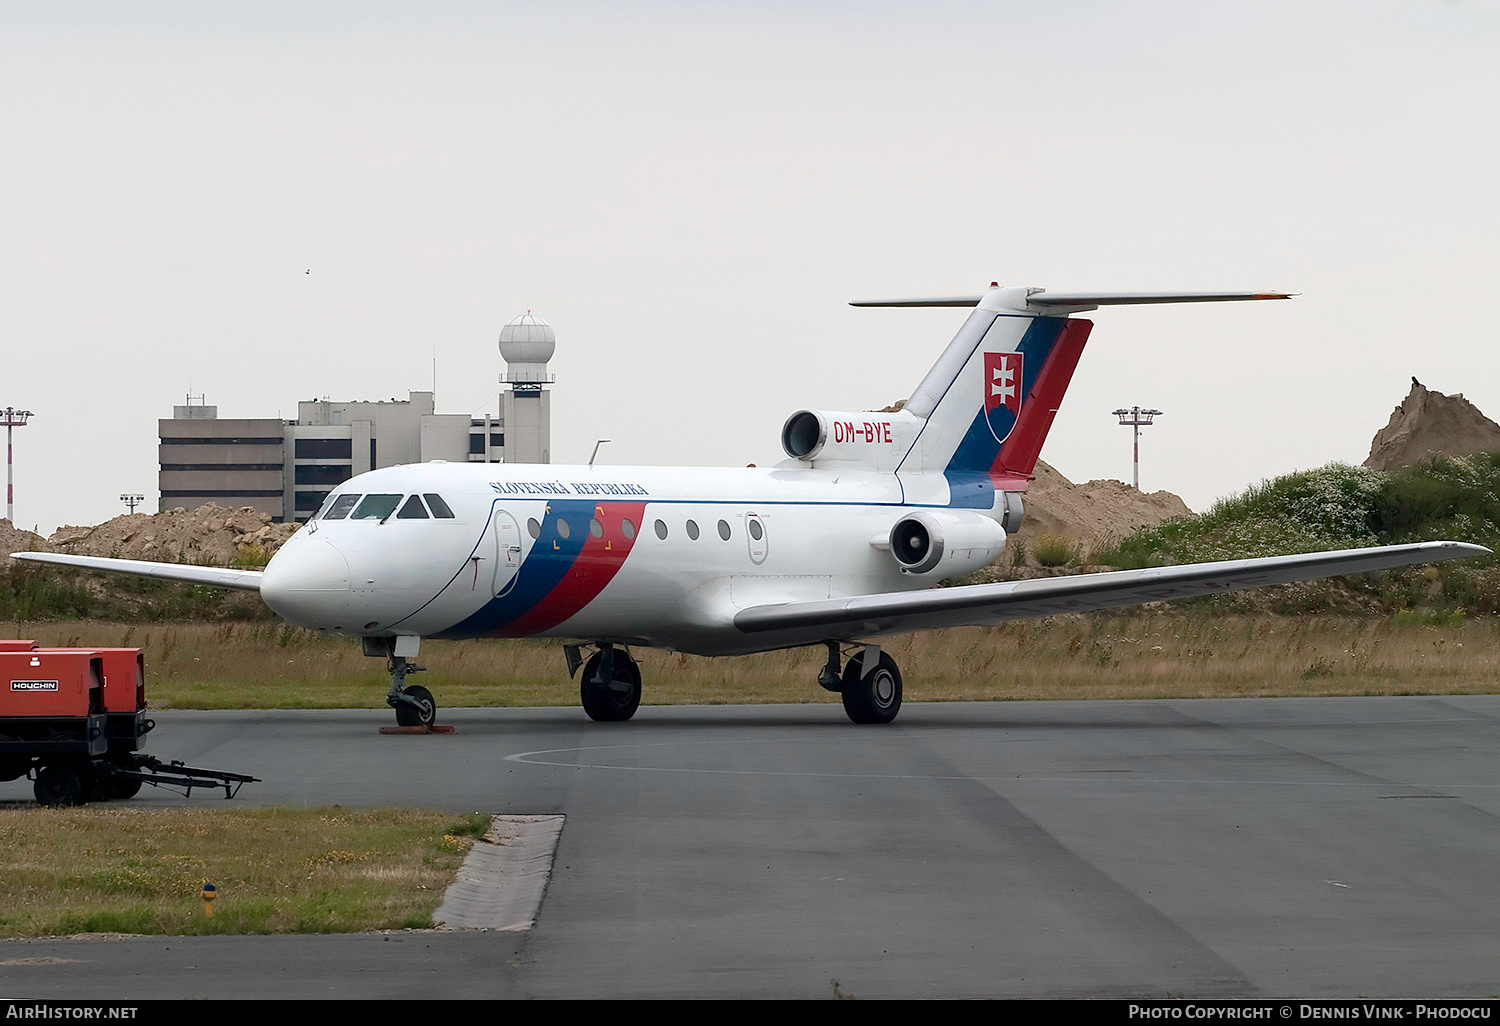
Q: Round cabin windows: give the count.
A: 8